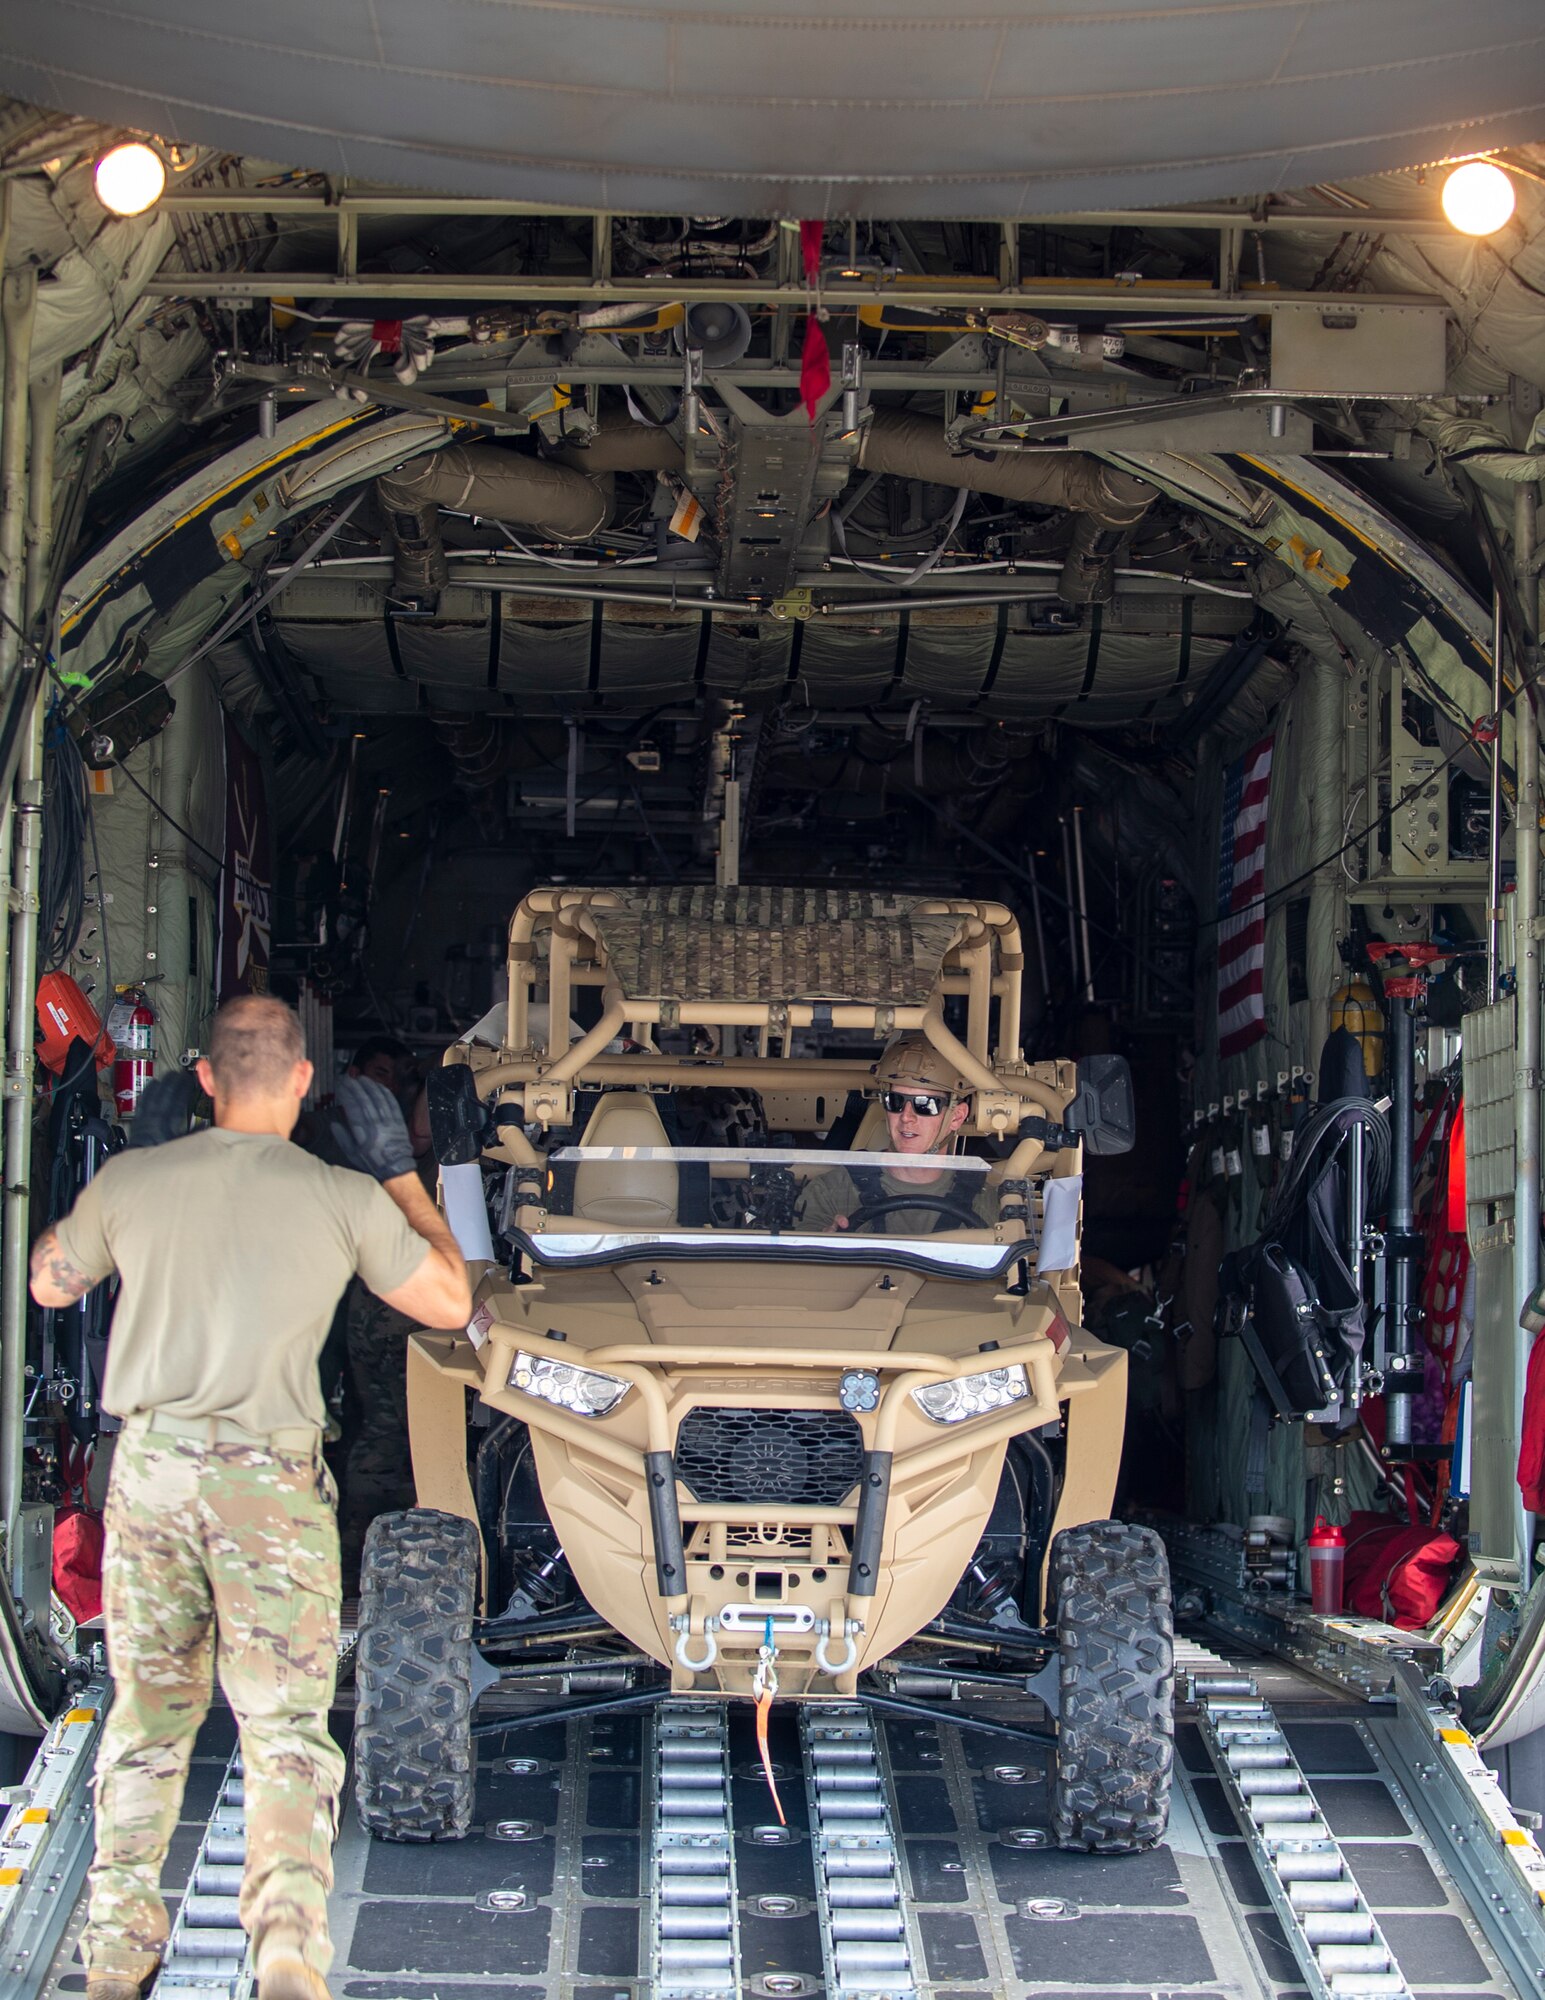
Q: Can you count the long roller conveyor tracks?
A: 4